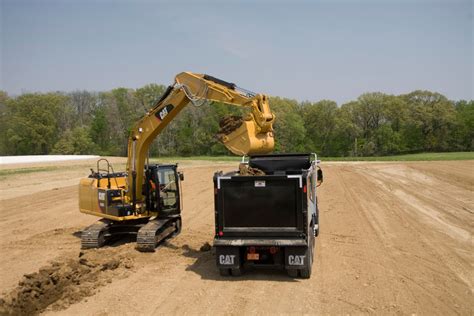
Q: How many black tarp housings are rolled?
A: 1